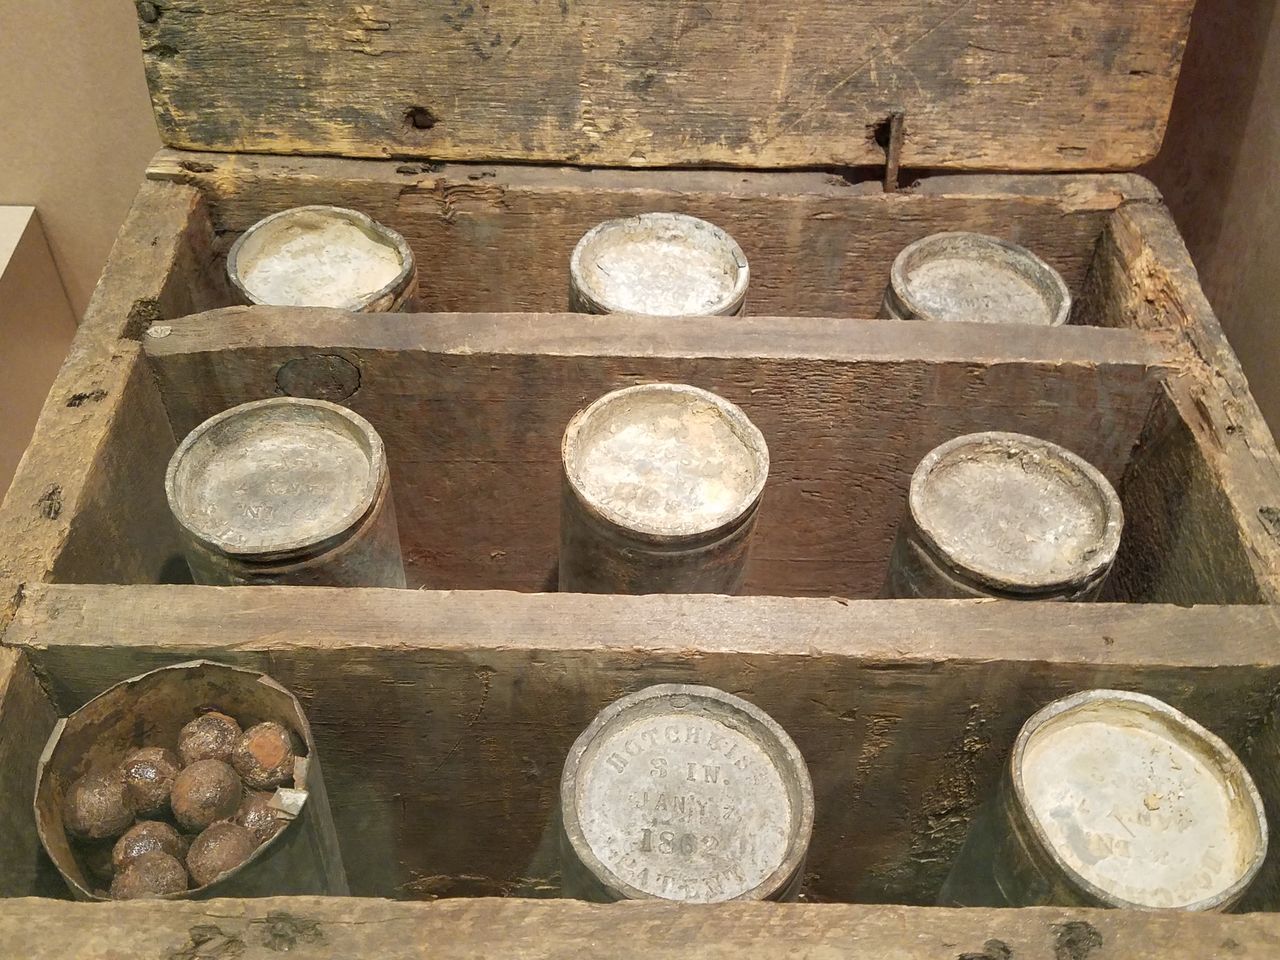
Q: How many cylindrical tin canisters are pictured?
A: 9